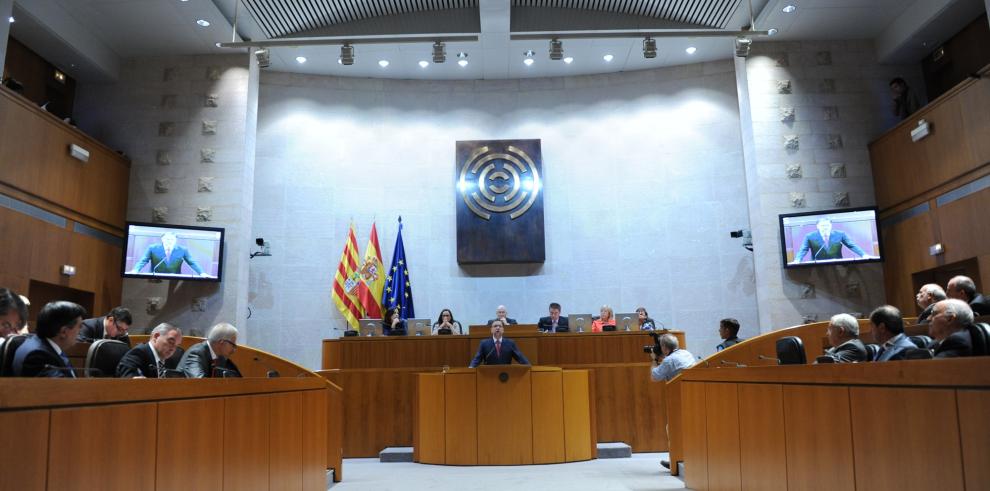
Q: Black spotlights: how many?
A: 6